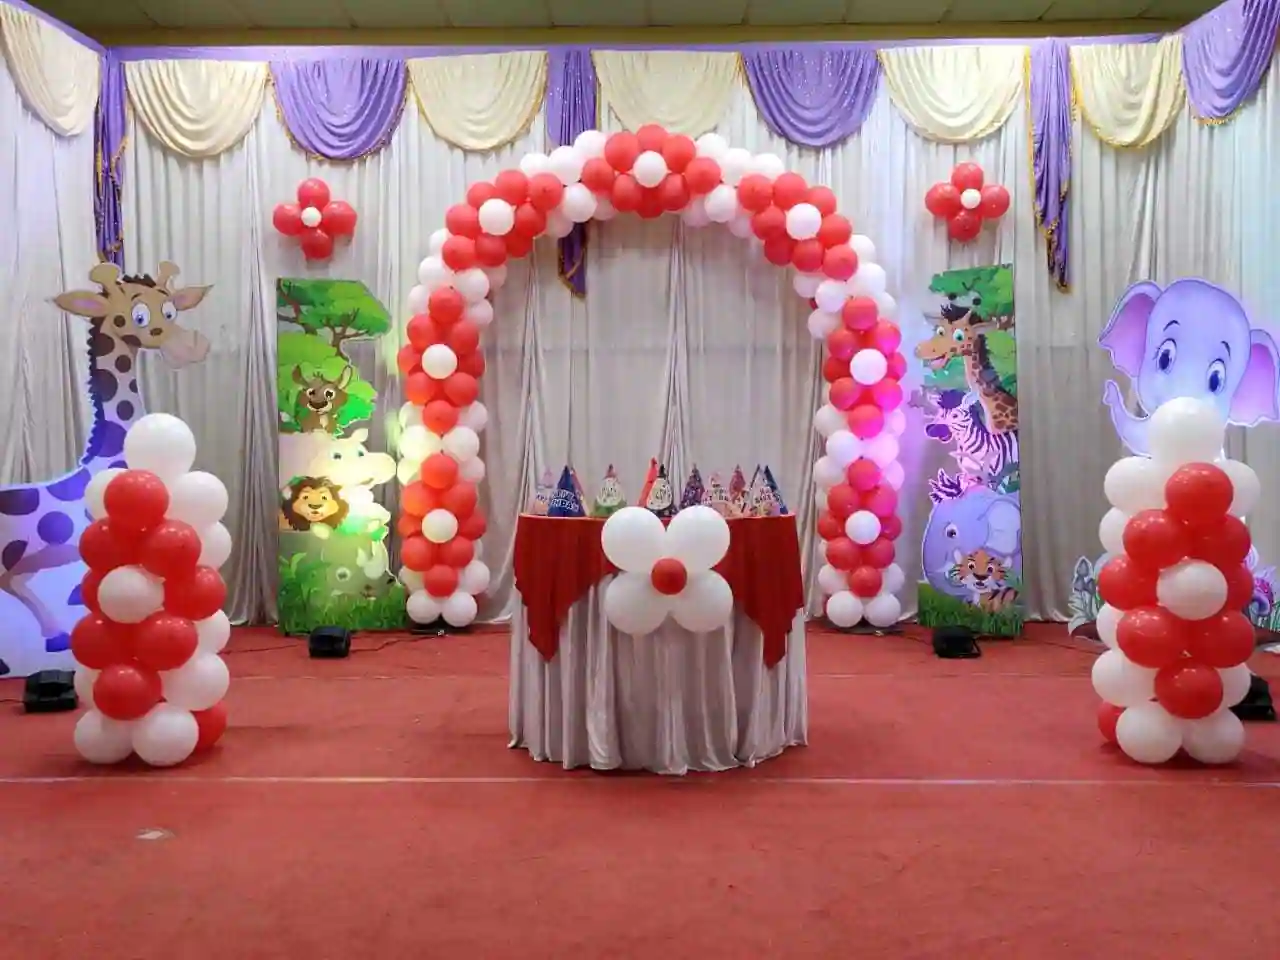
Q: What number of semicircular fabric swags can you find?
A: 9